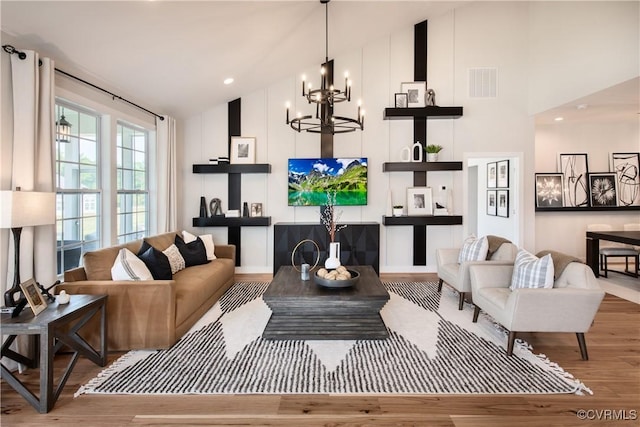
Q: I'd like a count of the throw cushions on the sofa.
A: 5